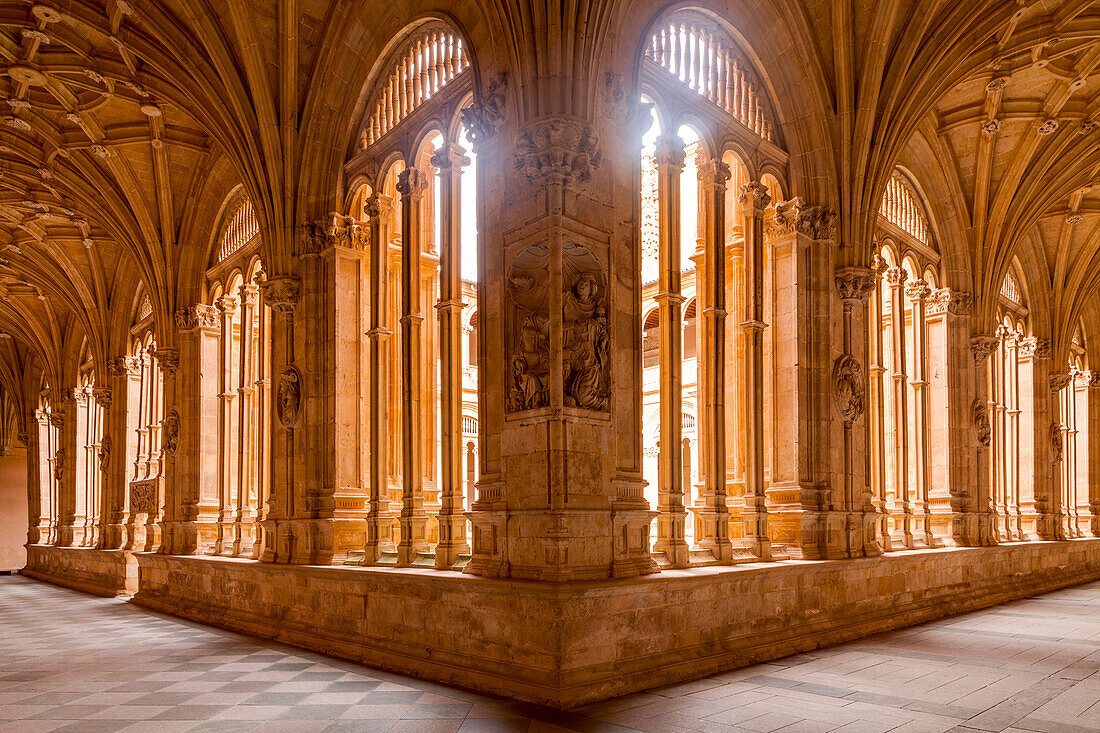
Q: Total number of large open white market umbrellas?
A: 0